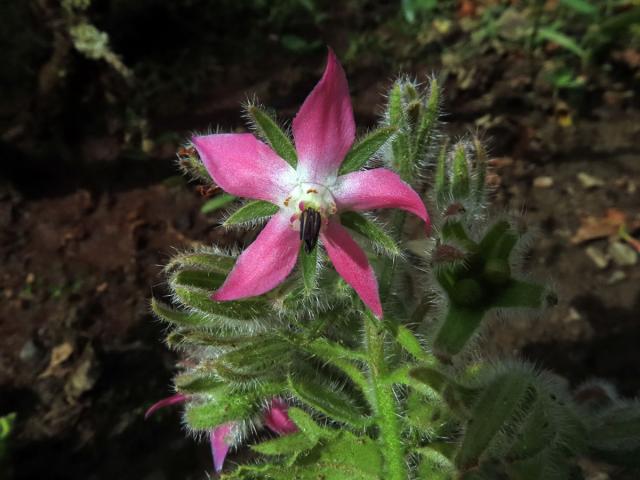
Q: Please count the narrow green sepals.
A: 5